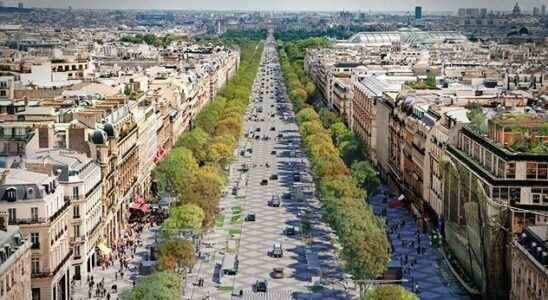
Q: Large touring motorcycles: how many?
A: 0